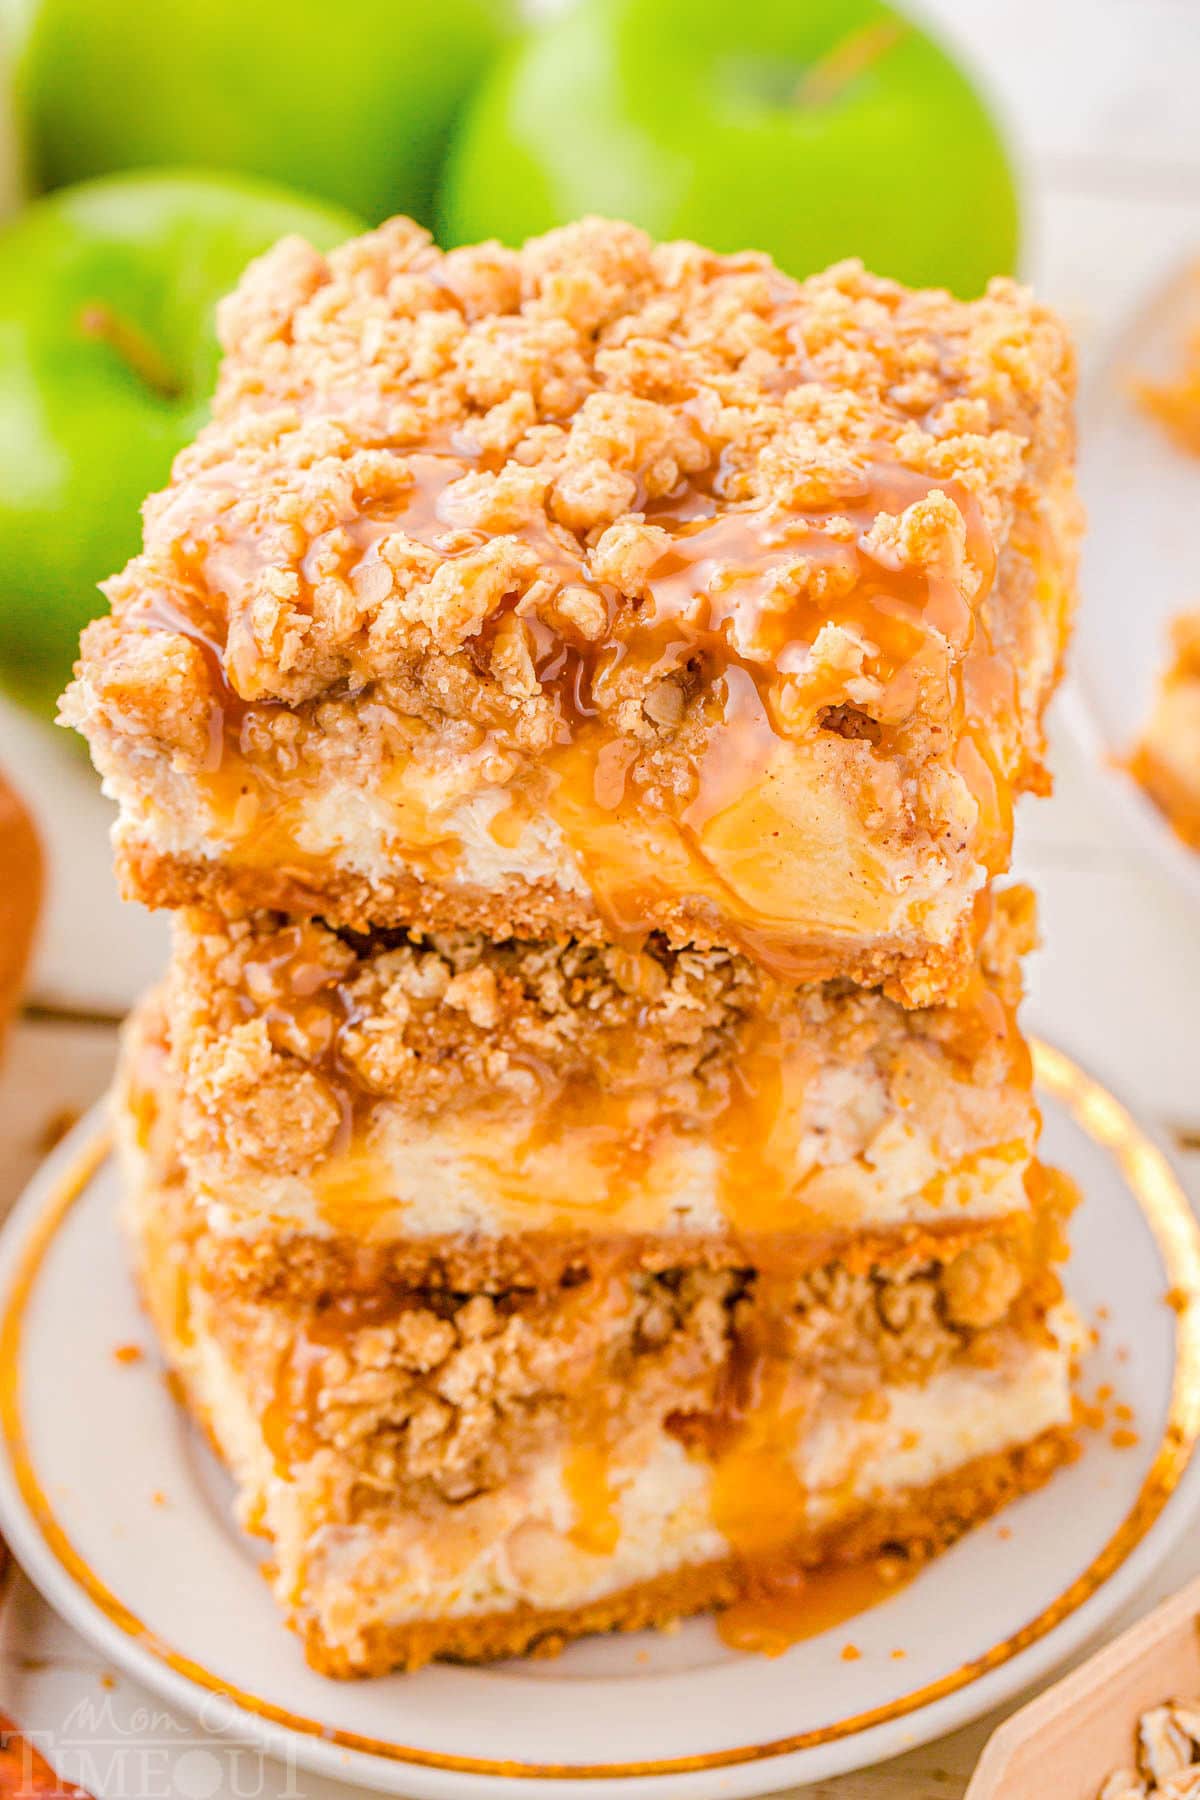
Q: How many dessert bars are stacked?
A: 3